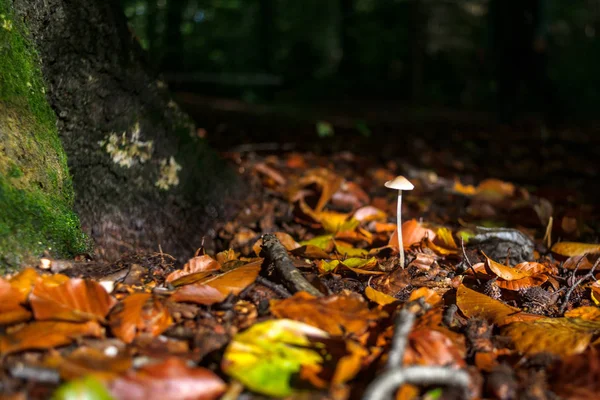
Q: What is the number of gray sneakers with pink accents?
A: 0